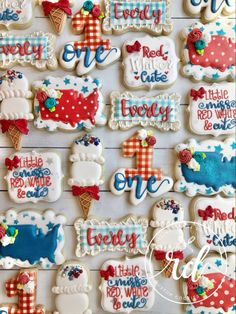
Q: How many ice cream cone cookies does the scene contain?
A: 5